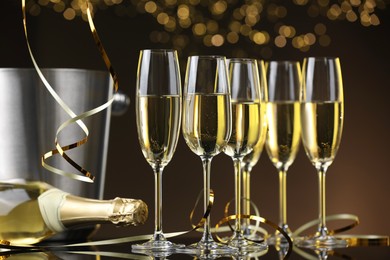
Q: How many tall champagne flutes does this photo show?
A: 6